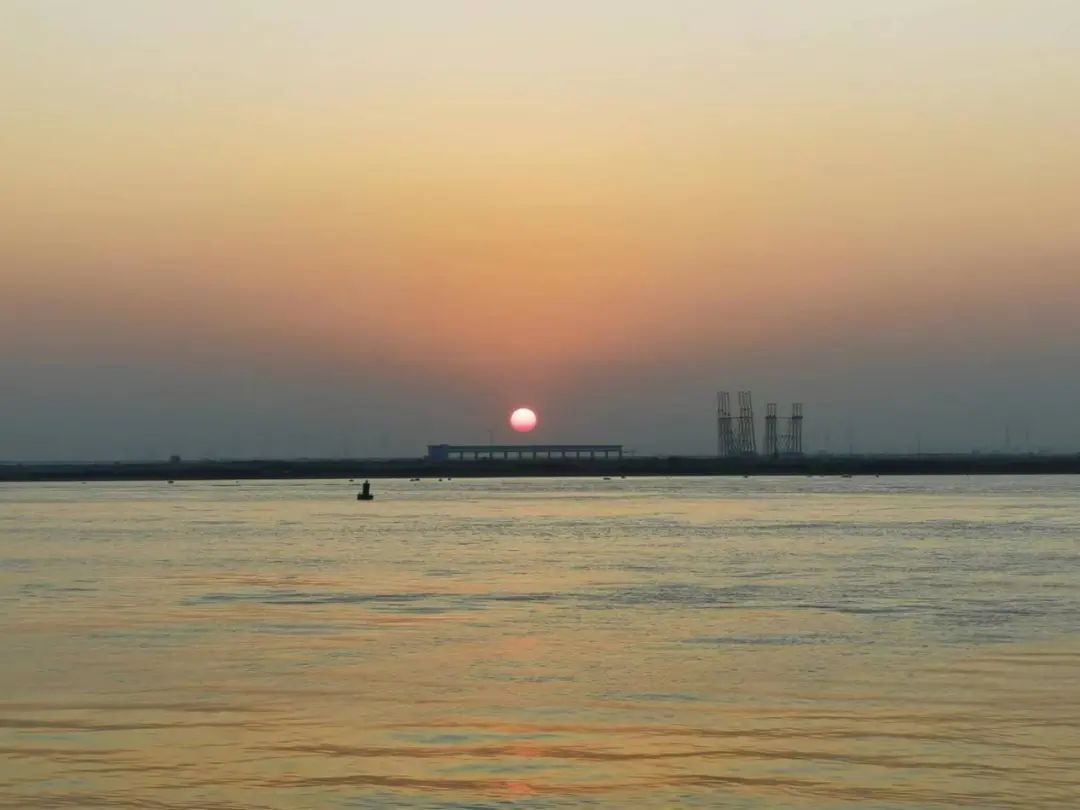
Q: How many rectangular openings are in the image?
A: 12